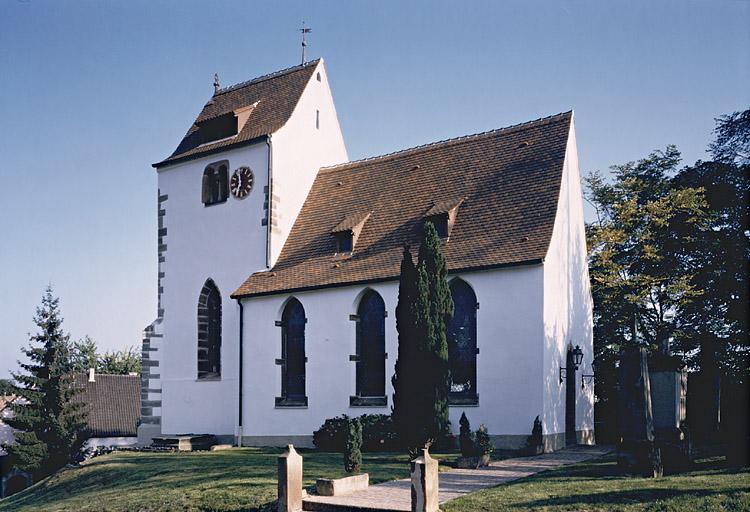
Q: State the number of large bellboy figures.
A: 0